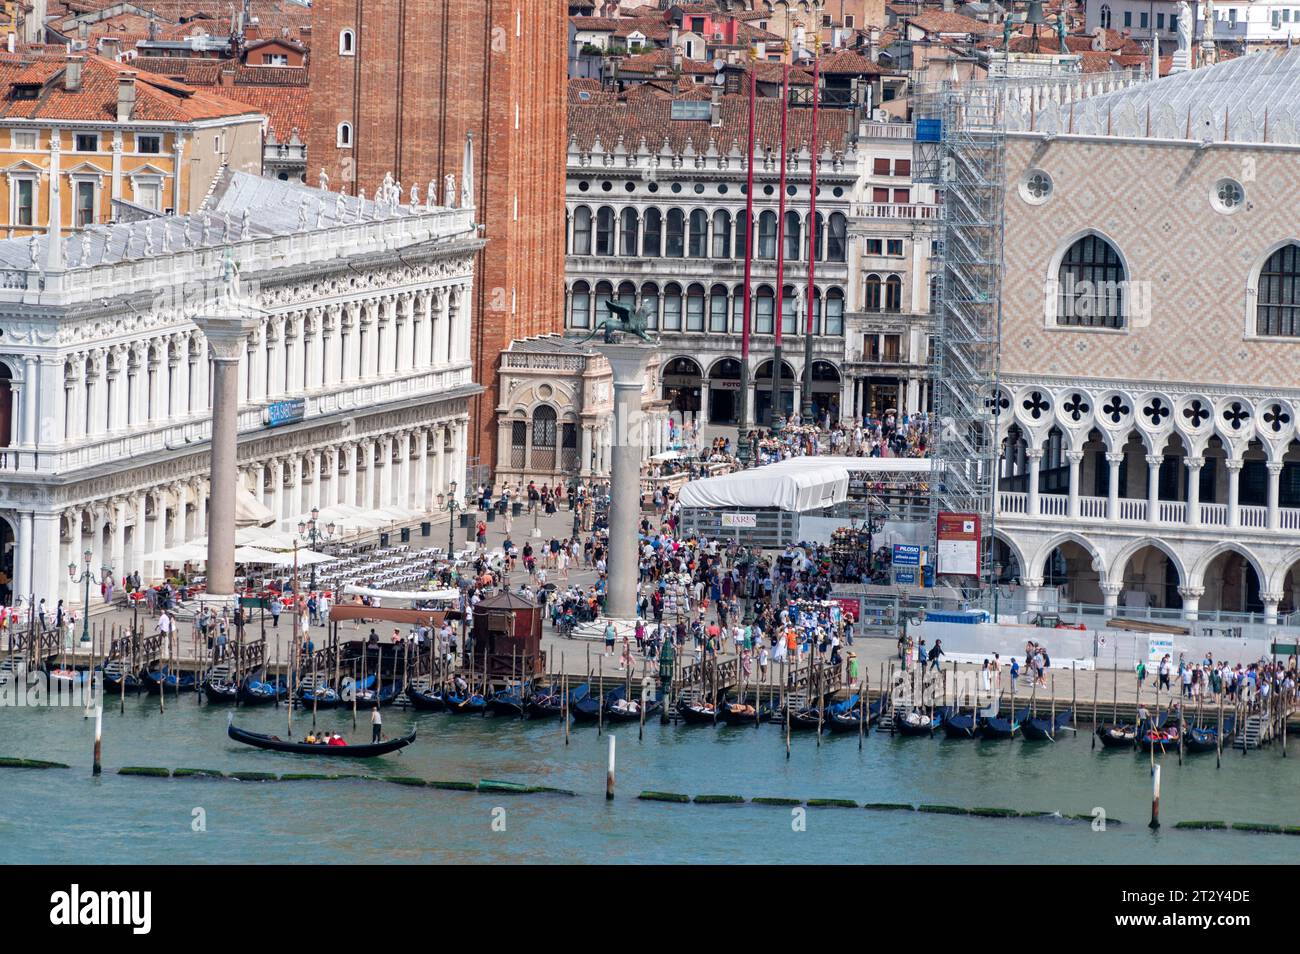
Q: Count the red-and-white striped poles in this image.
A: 3